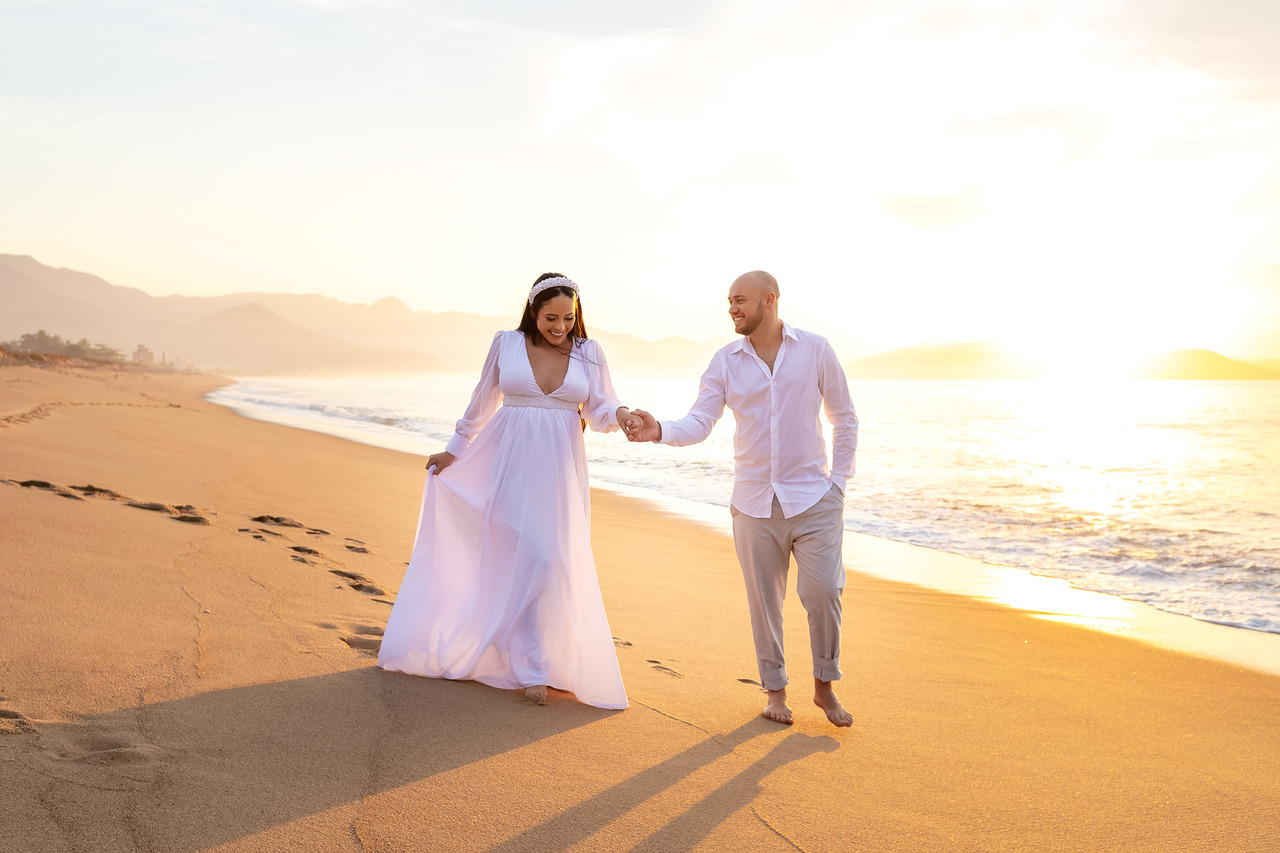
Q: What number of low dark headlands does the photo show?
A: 2